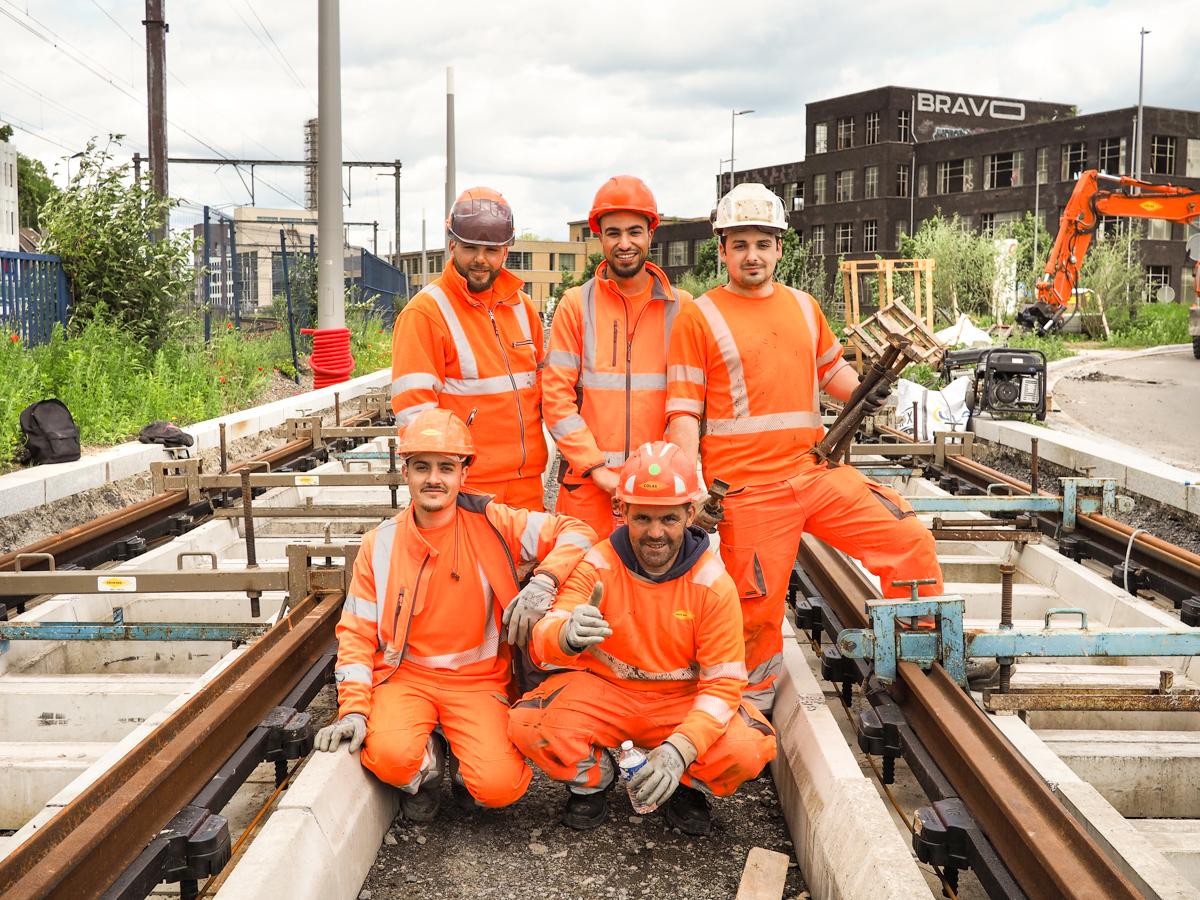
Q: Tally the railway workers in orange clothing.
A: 5